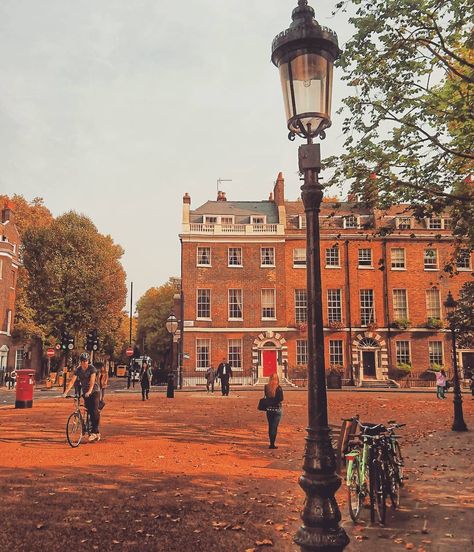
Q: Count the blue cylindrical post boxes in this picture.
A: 0